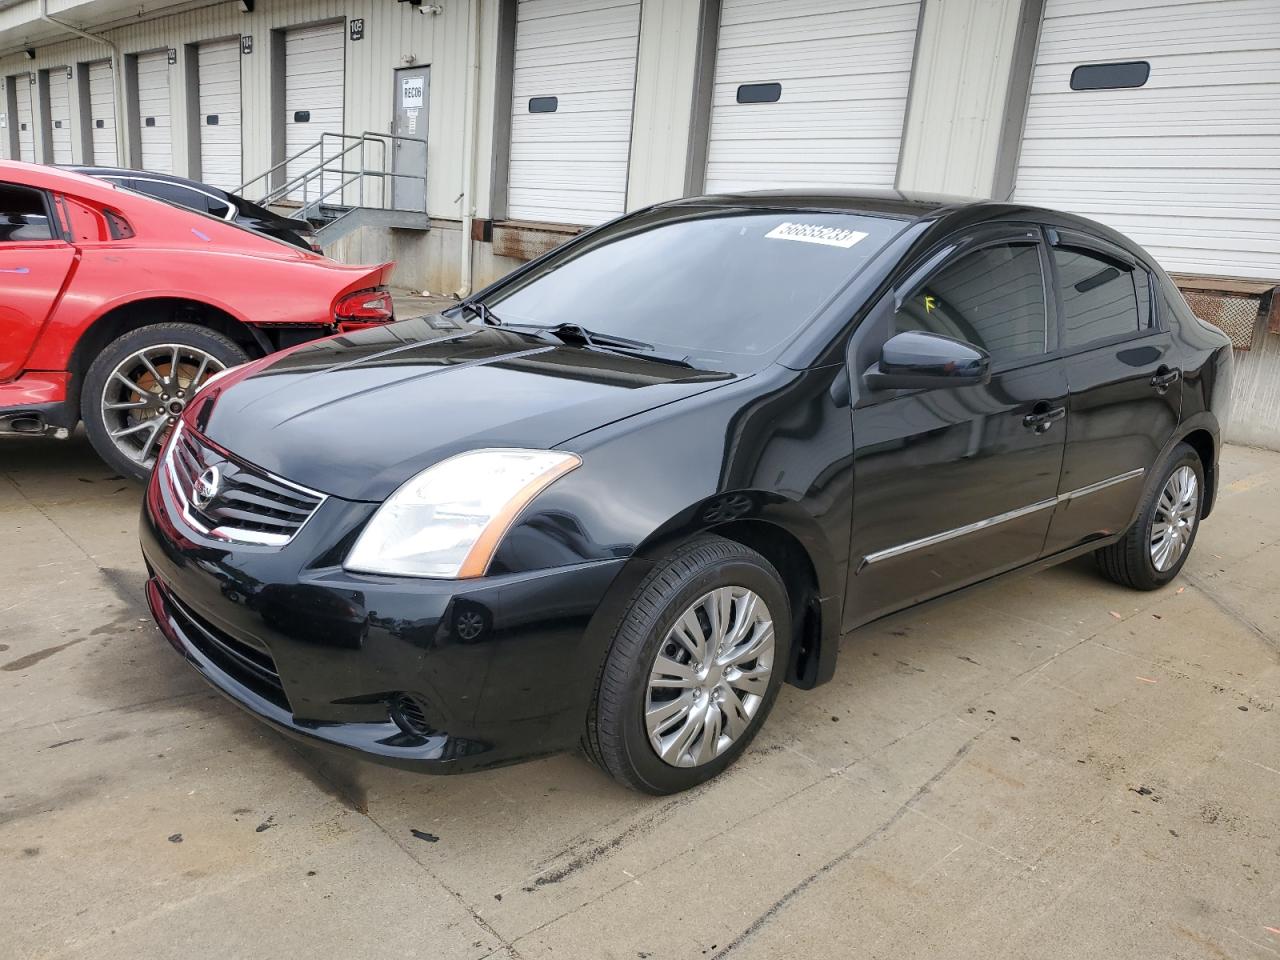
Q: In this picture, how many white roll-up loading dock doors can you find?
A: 9